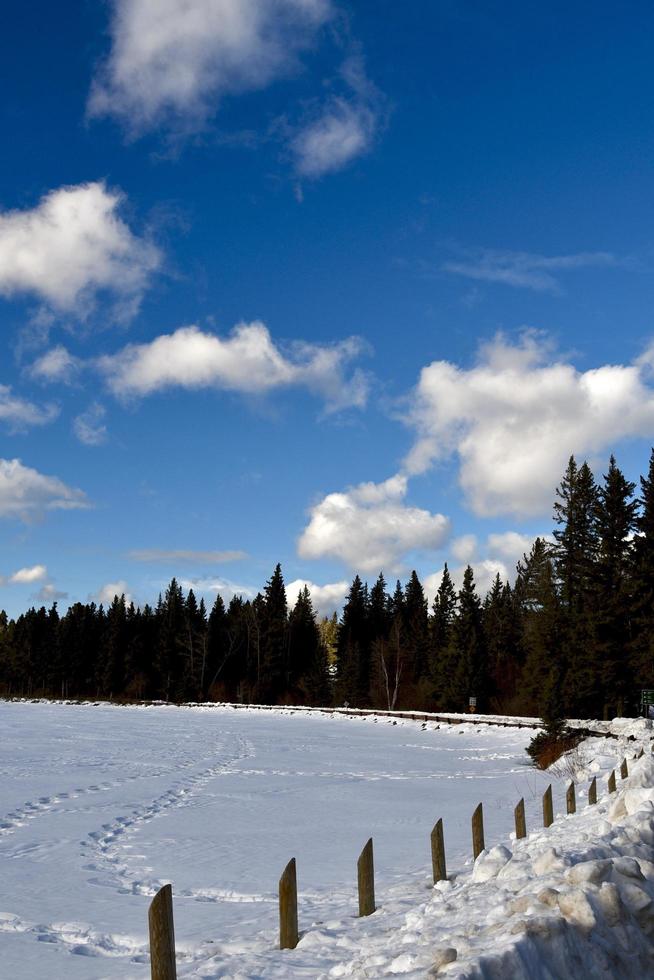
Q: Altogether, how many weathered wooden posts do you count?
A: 11